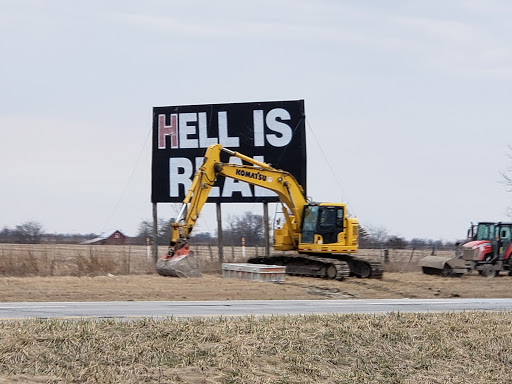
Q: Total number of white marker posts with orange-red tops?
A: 2